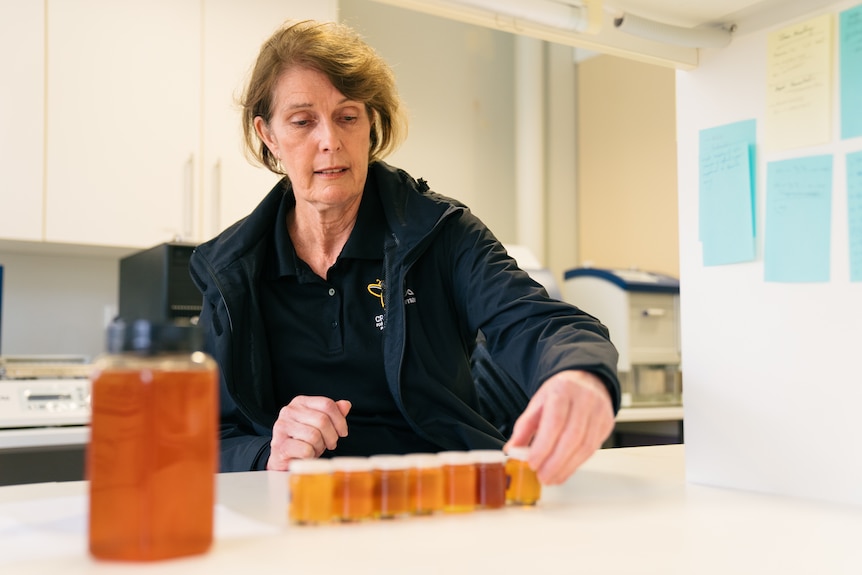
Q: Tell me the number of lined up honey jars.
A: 7